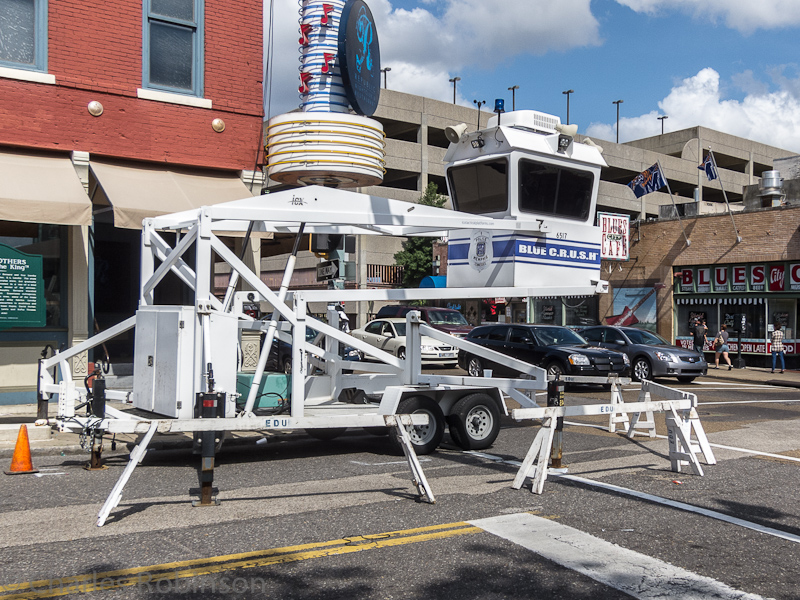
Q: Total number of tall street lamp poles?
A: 6